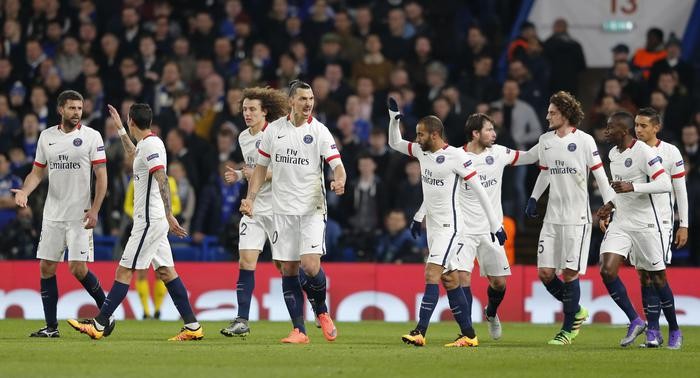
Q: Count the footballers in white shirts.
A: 9